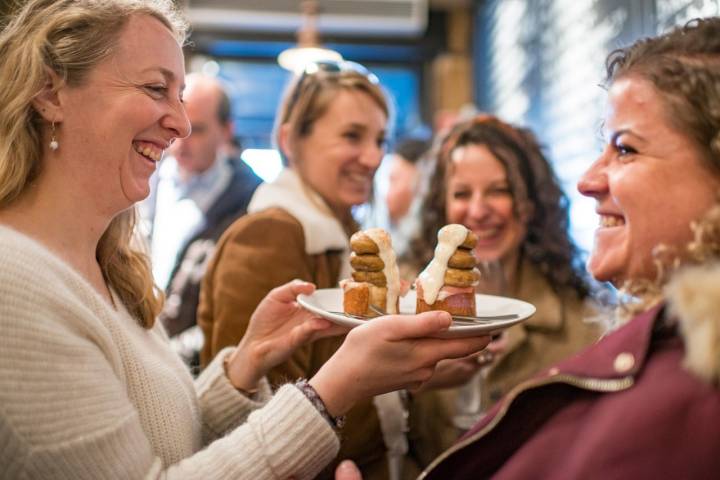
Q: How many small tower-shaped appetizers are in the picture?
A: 2